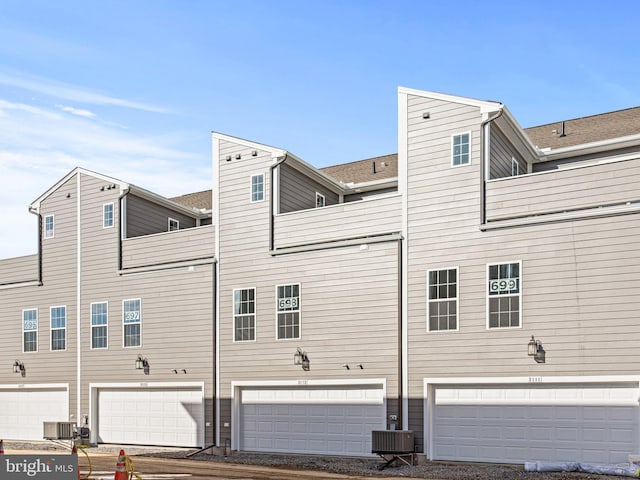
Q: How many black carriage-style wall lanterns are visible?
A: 4